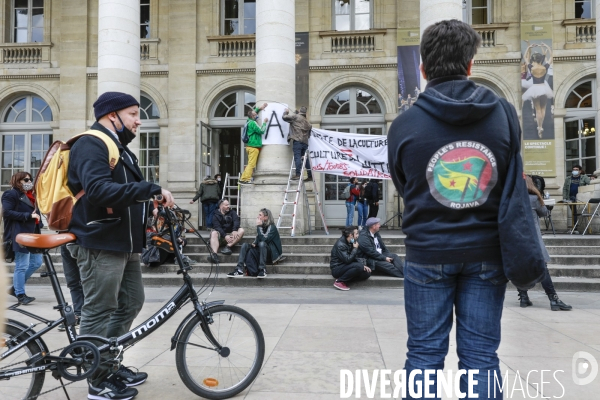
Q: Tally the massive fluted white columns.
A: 3